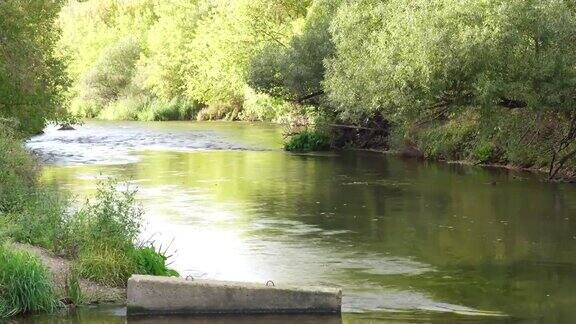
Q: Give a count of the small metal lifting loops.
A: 2